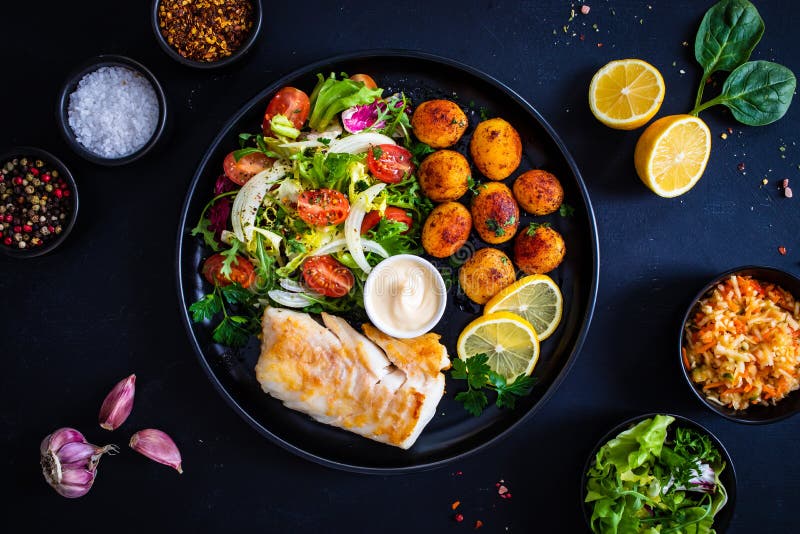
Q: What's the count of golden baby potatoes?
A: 8